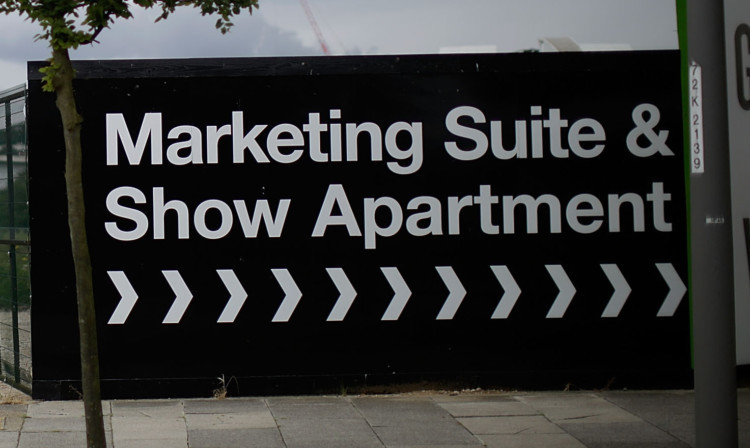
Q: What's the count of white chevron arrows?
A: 11